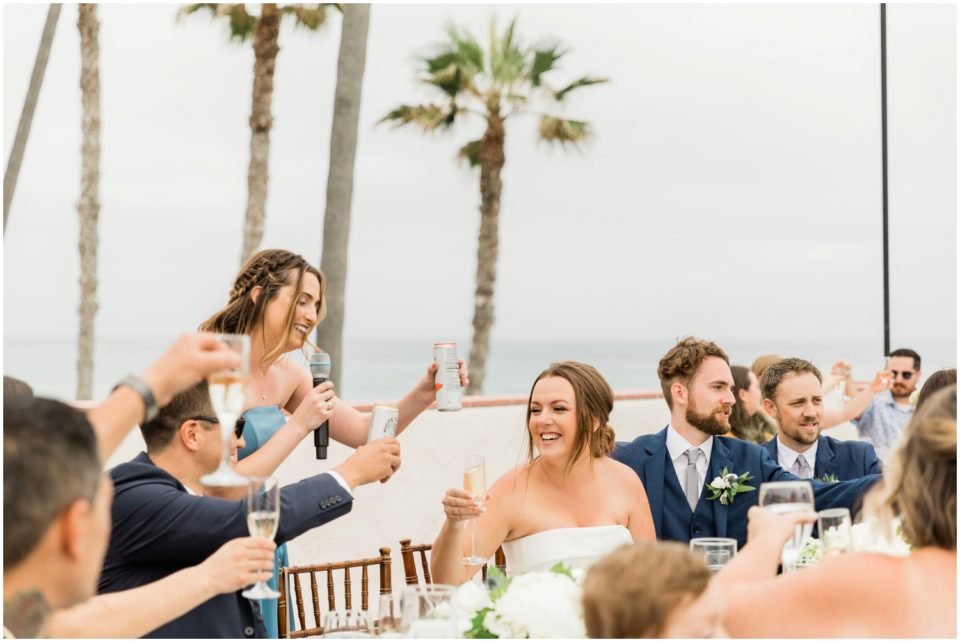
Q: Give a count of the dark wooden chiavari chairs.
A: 2